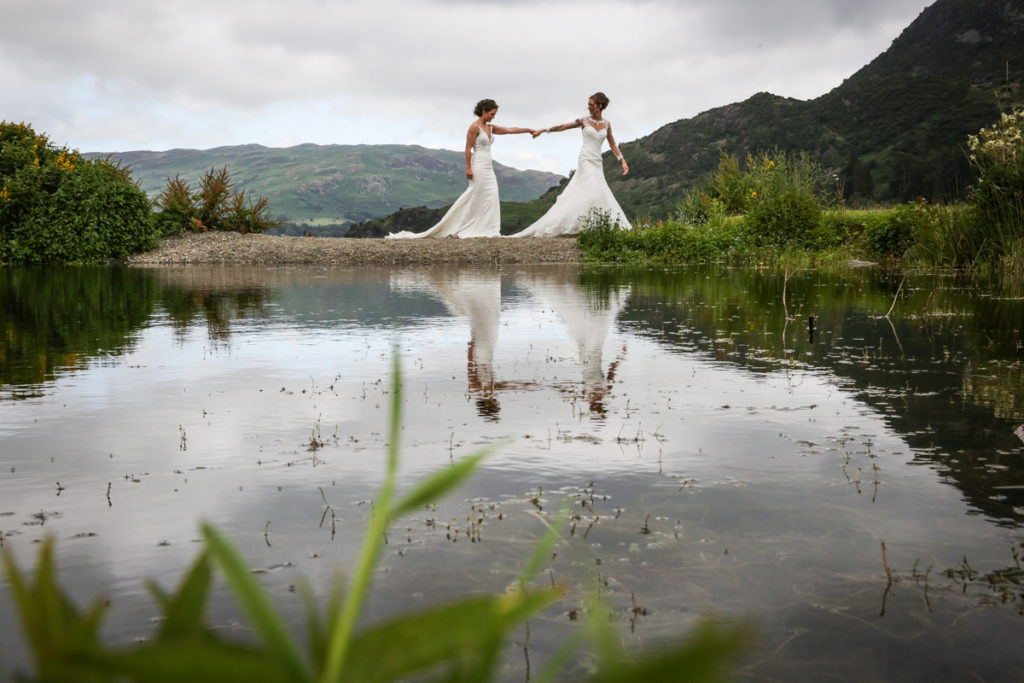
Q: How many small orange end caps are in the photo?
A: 0